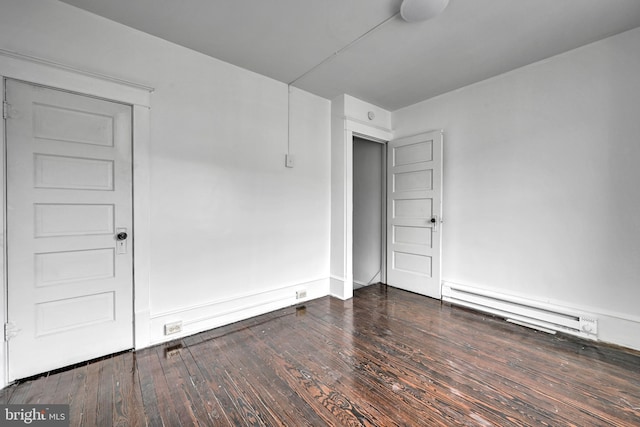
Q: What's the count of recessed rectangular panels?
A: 10